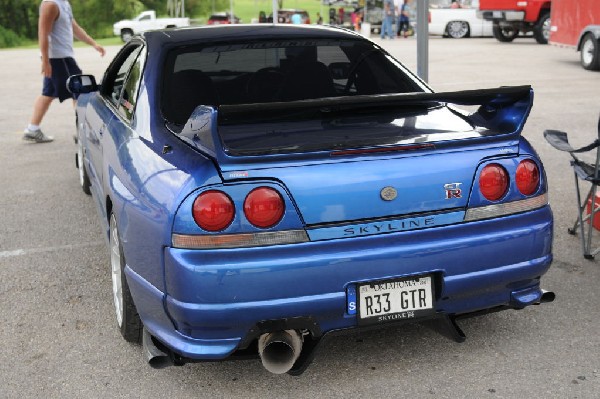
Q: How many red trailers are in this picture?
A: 1